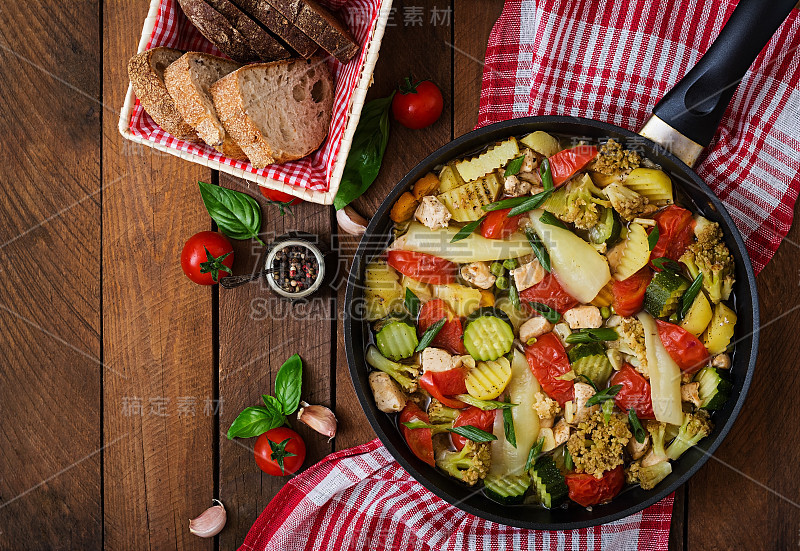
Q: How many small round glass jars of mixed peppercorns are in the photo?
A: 1